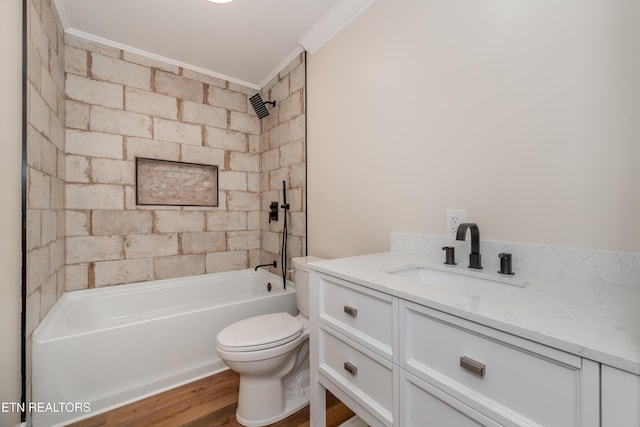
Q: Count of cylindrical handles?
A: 2